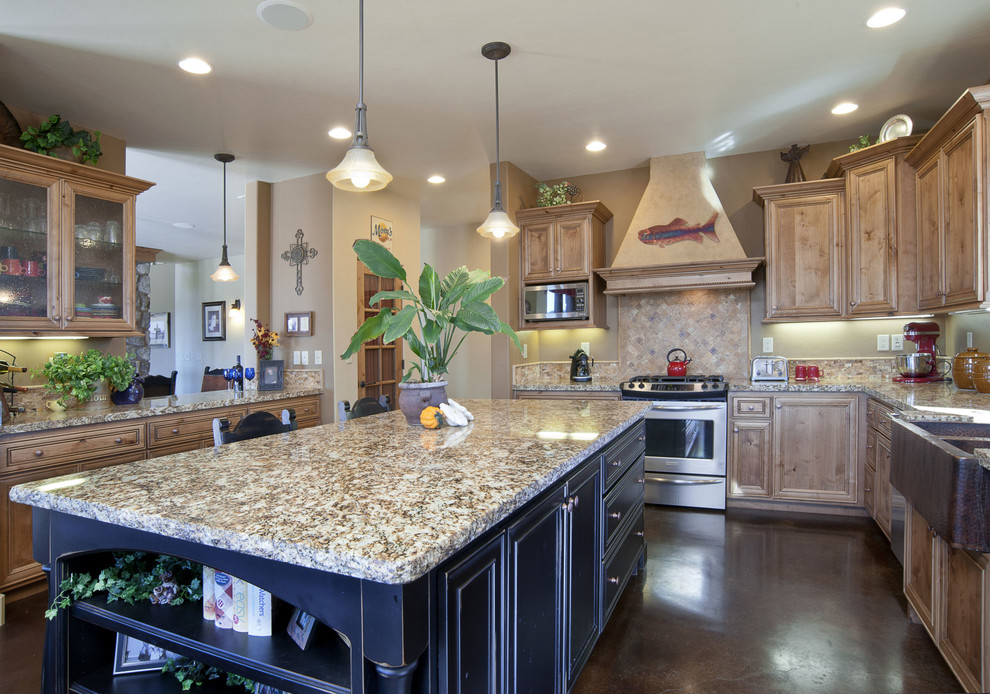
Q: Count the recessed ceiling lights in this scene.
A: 6